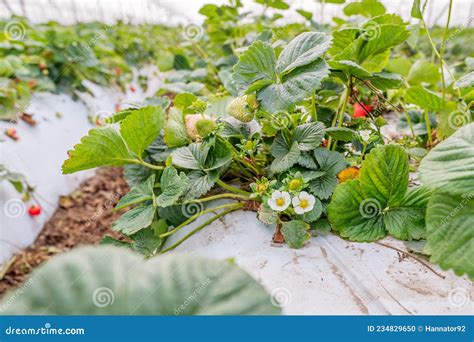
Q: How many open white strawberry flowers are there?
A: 2